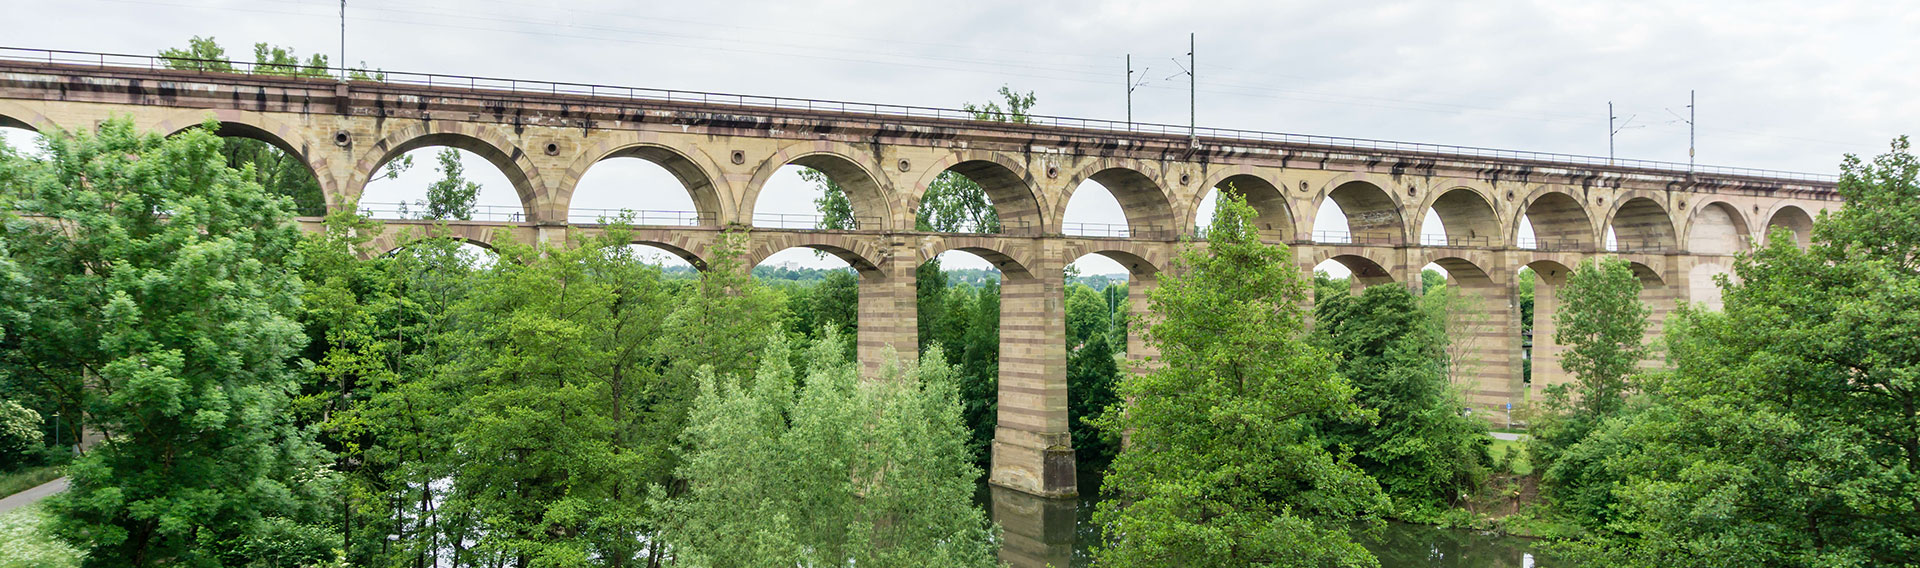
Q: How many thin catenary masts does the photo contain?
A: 5